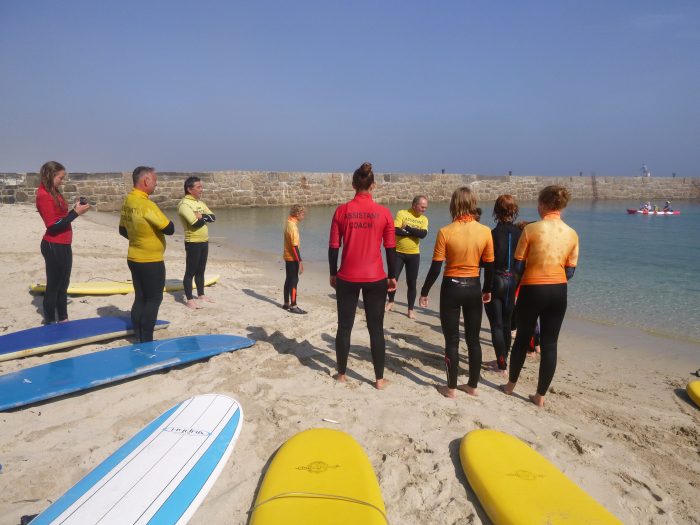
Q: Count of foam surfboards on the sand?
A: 7